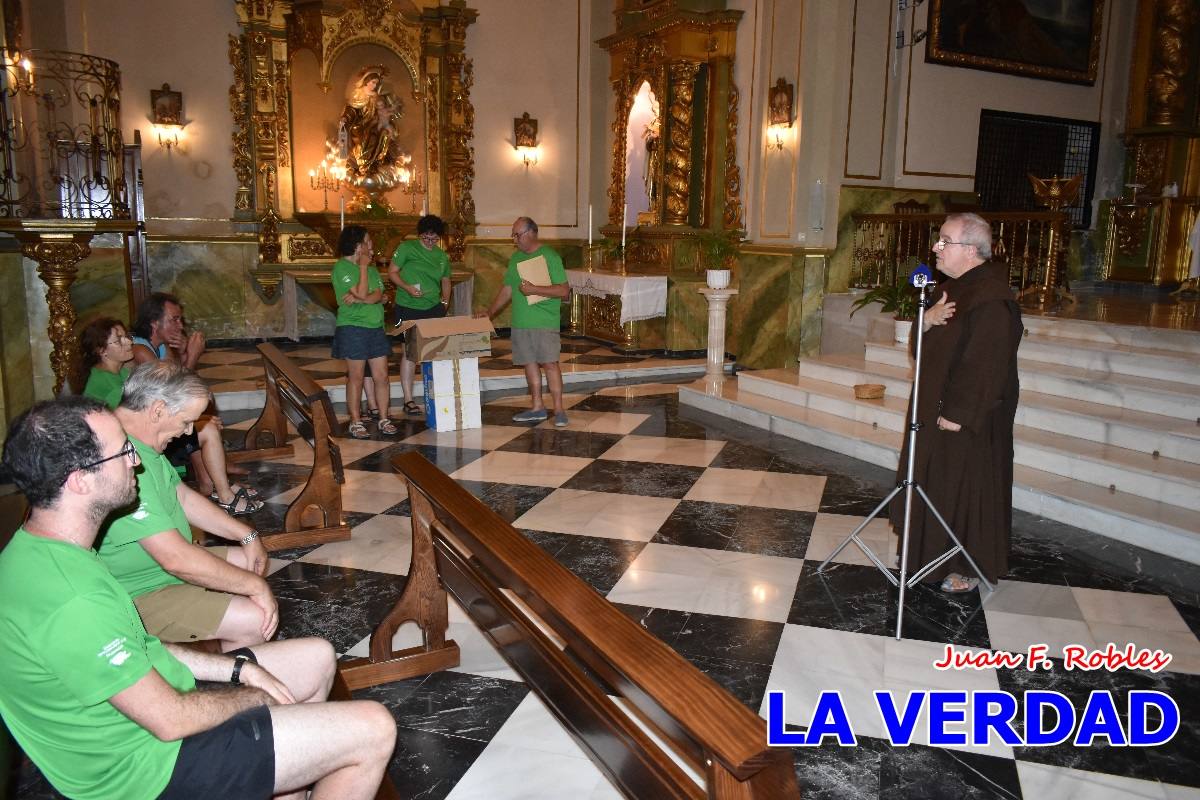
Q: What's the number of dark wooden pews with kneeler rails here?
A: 2